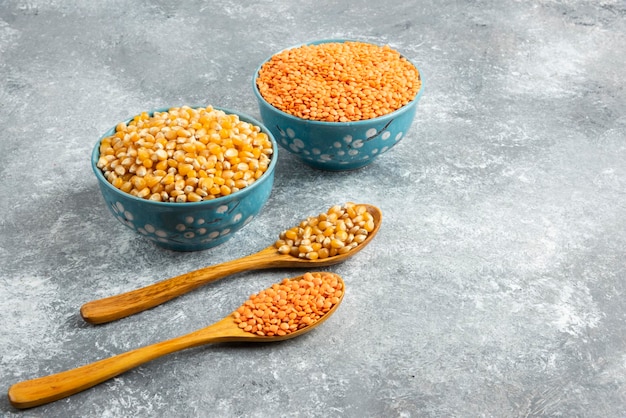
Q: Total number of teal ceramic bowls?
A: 2